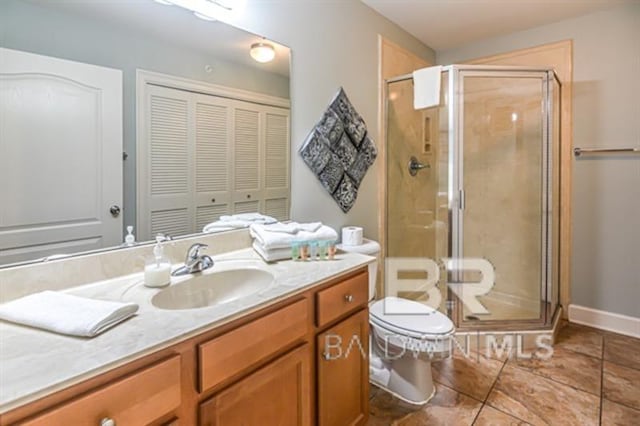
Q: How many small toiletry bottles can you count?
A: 5